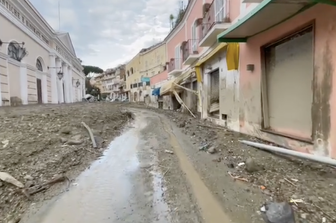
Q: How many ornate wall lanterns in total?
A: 3